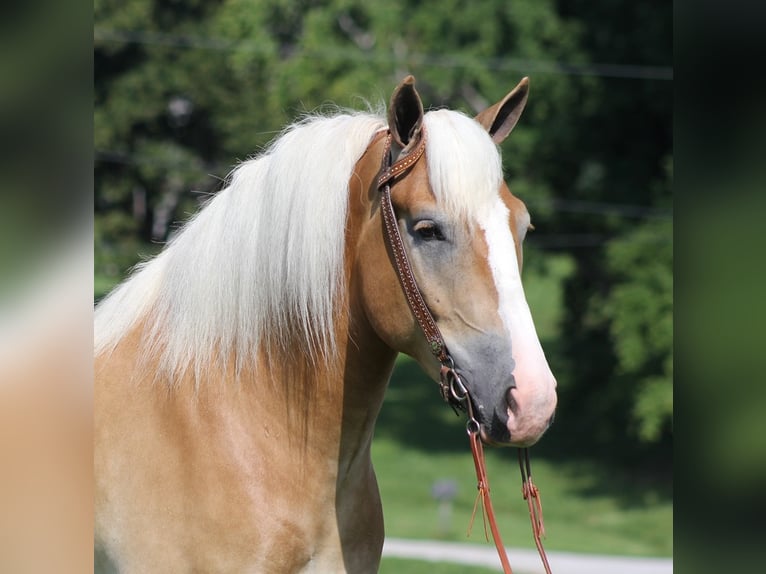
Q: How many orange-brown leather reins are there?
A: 2